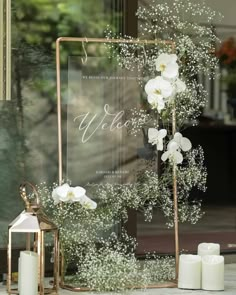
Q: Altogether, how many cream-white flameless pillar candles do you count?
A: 4